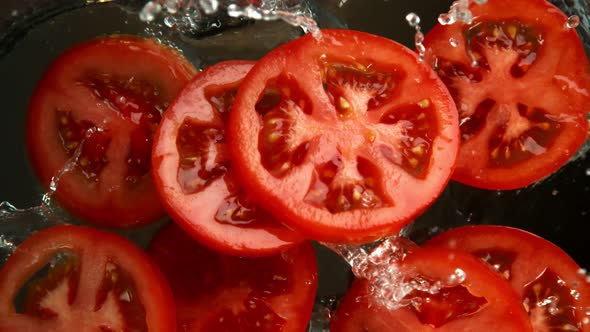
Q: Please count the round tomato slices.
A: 8